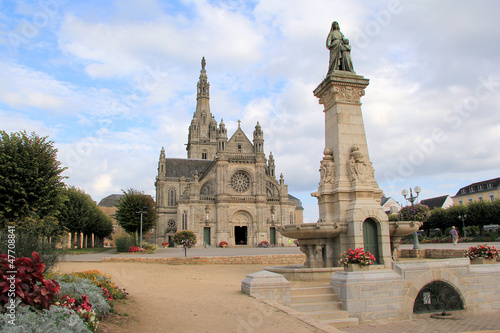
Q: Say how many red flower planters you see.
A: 5